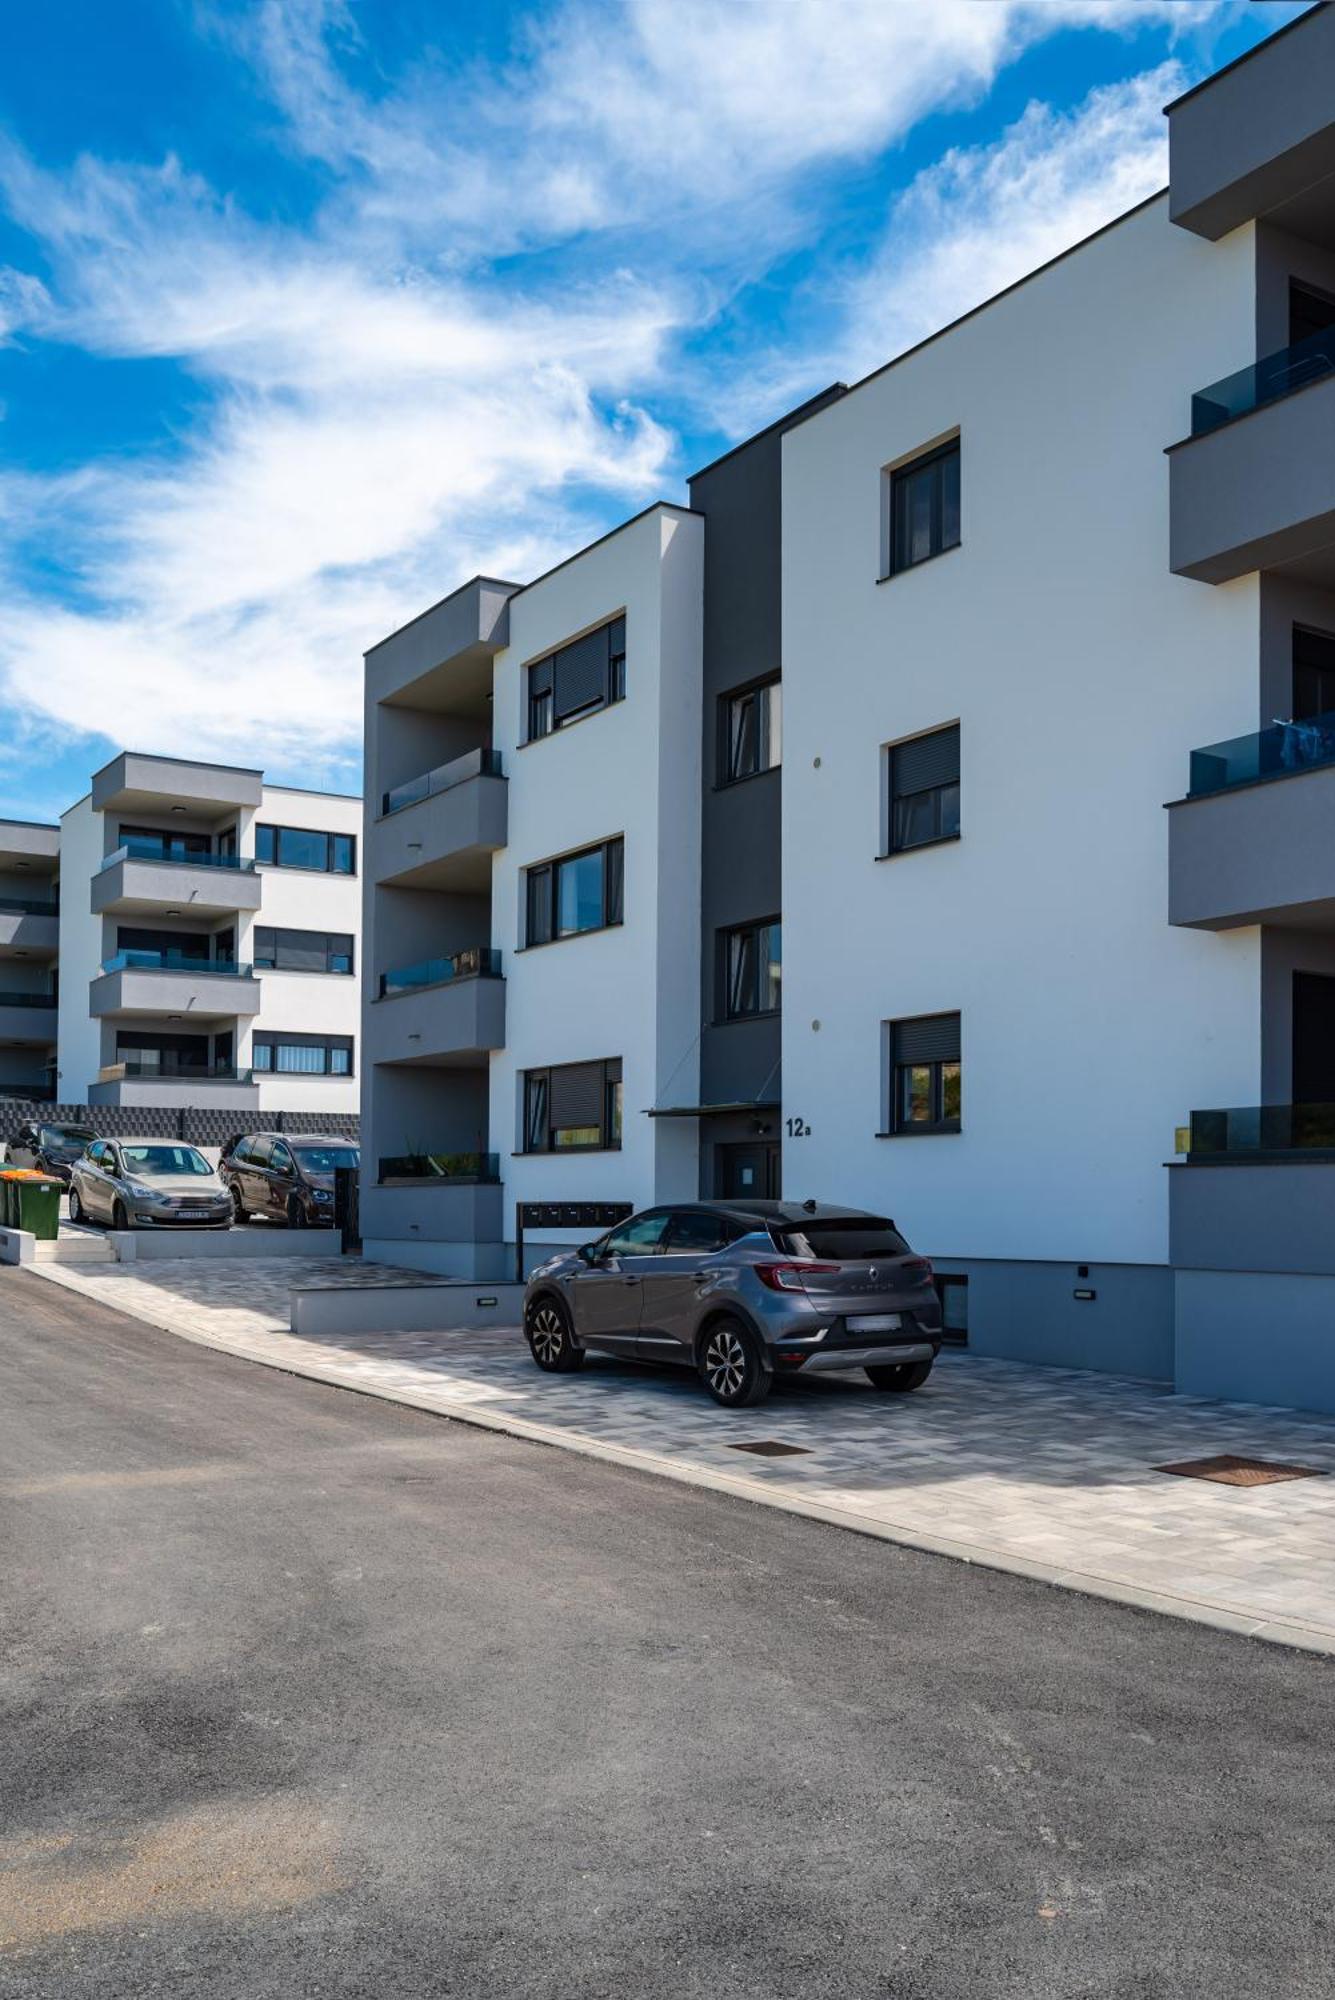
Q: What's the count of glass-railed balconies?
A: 12